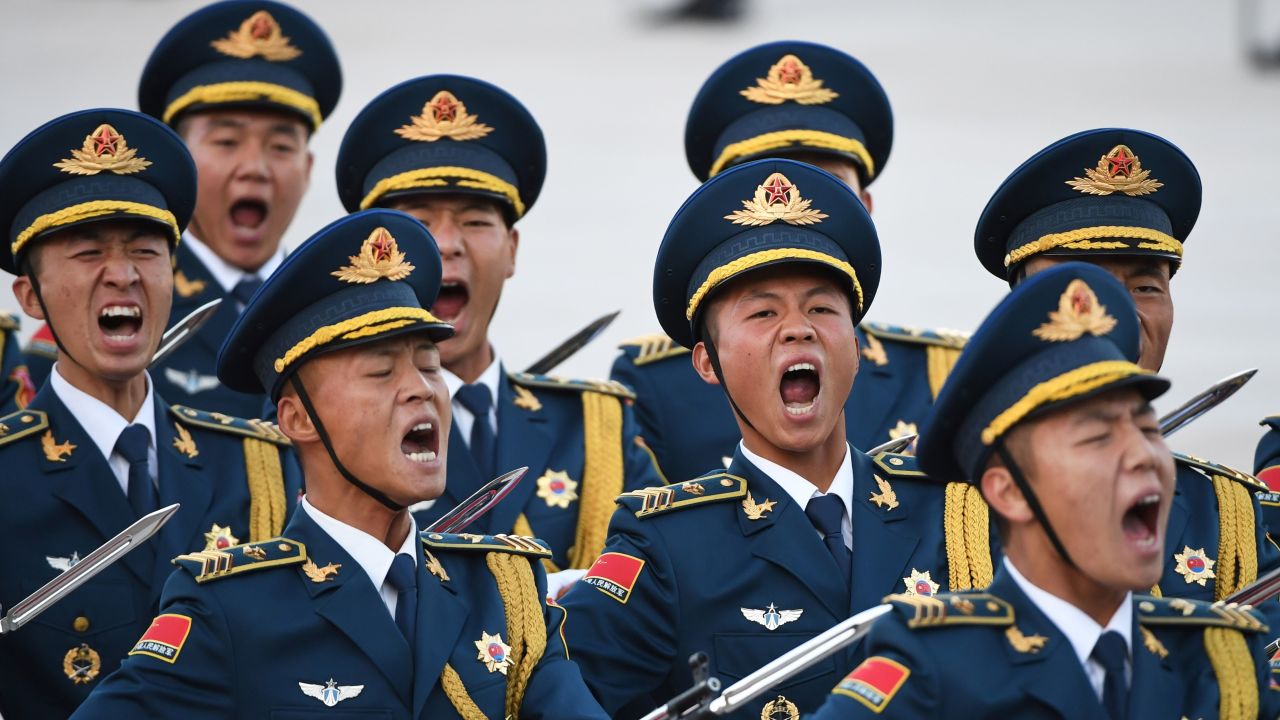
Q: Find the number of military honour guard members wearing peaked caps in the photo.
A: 8